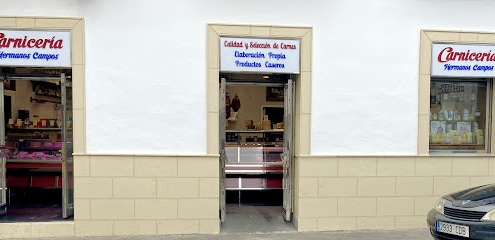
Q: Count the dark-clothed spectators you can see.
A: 0